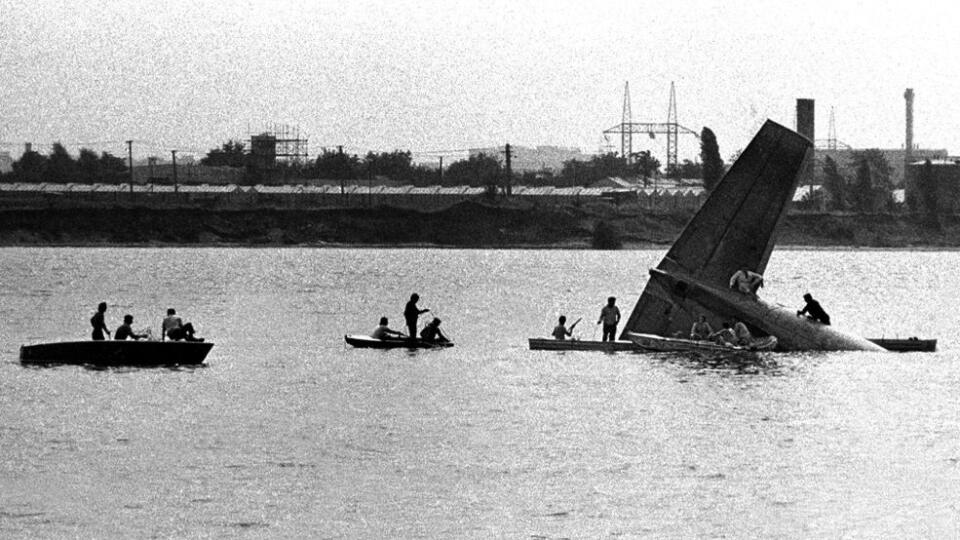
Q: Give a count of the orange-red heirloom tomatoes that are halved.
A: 0